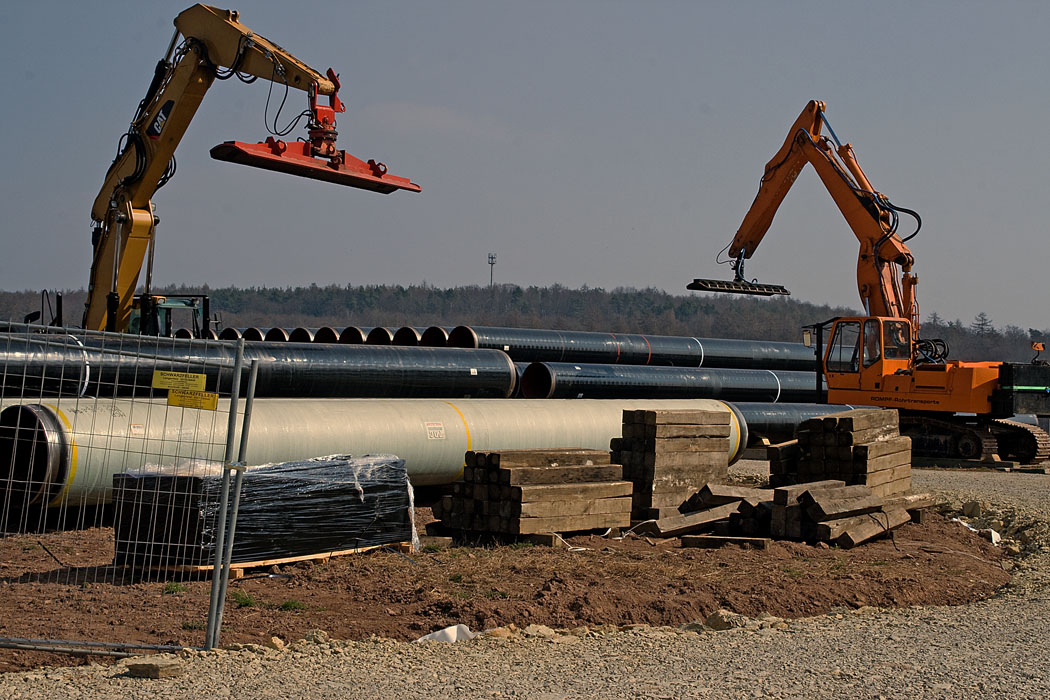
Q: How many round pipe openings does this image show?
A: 14